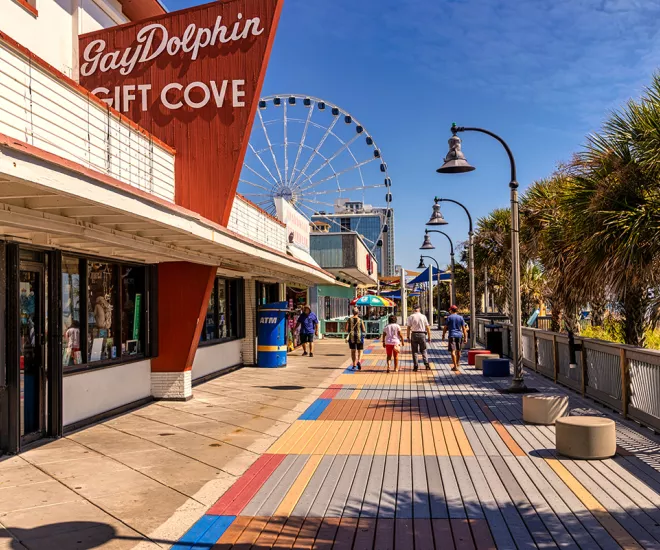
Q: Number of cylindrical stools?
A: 5